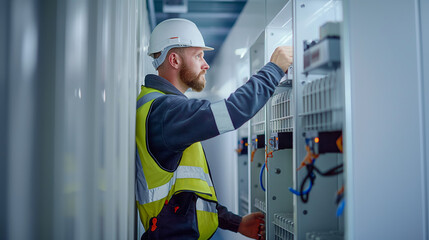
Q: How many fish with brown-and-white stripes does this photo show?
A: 0